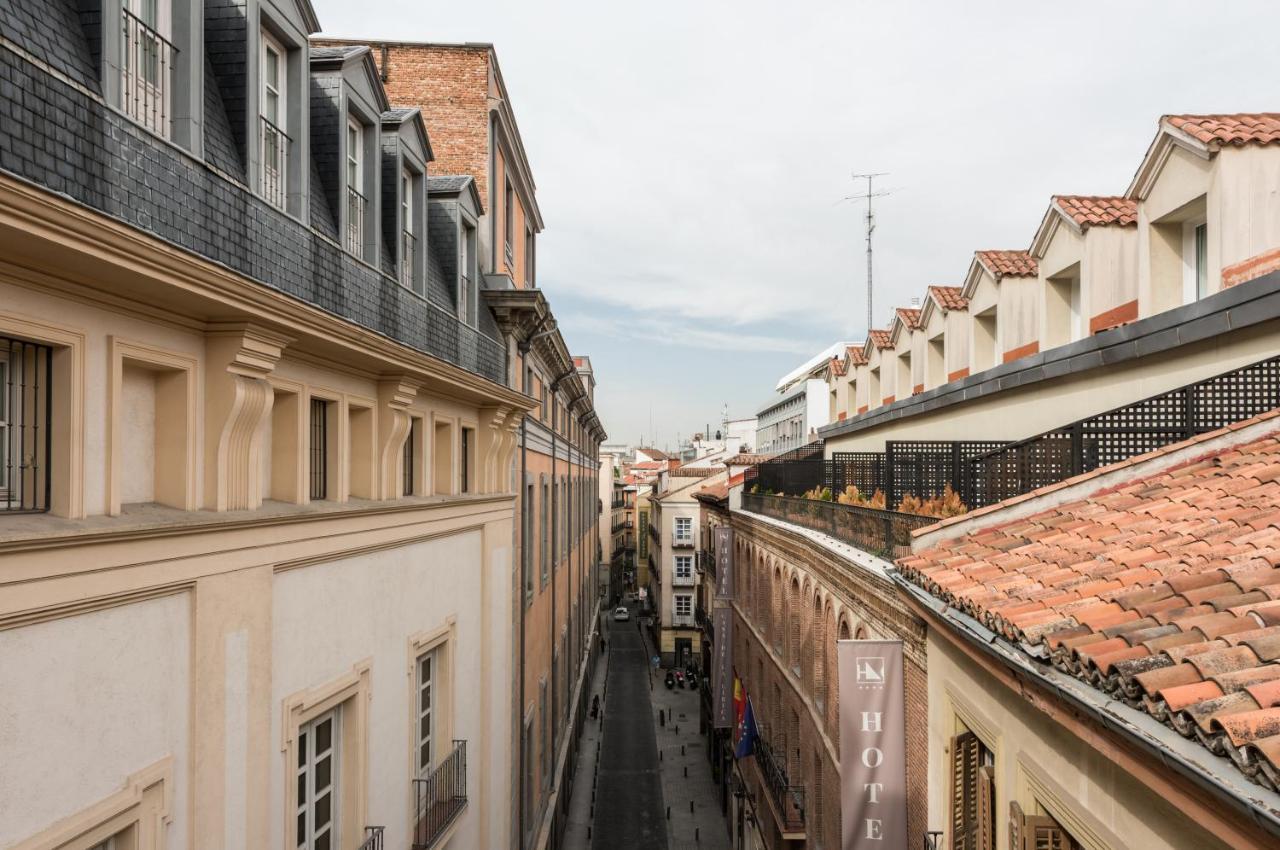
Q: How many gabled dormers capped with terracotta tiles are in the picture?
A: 8